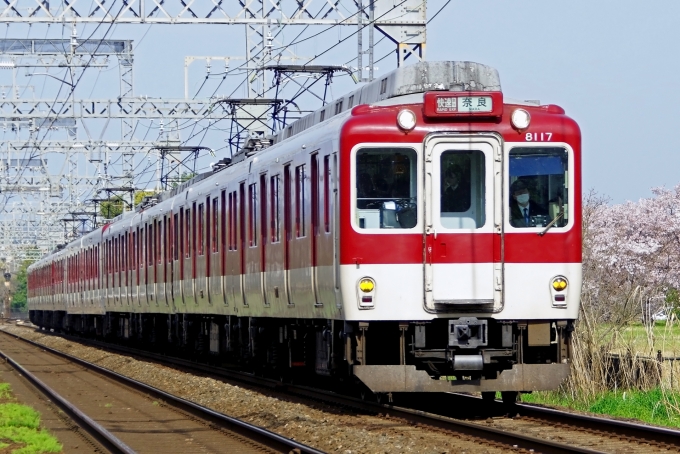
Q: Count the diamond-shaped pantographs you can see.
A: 7